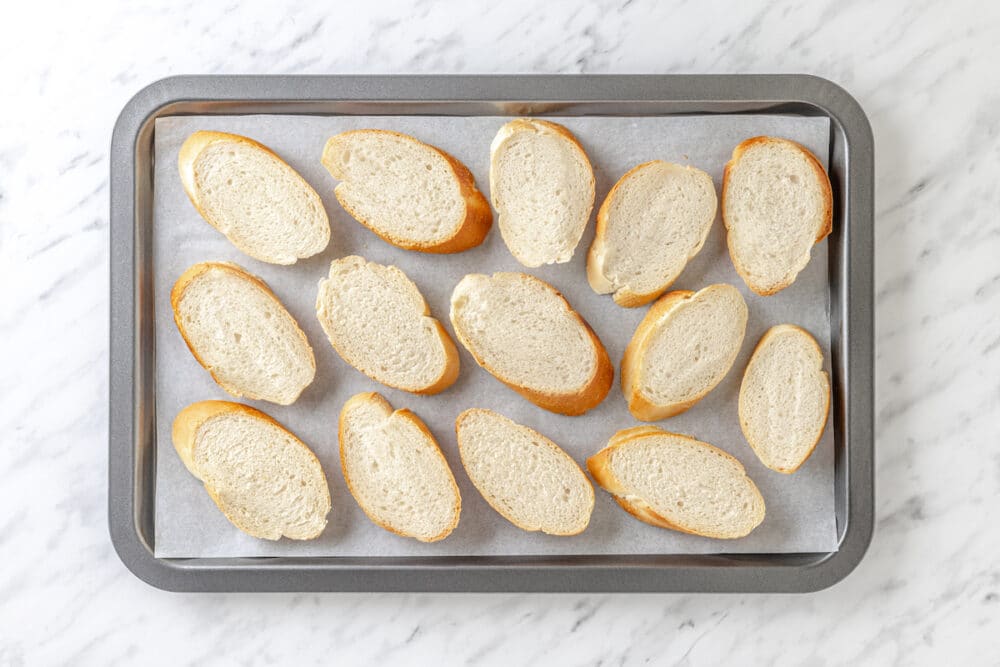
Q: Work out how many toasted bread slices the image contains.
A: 14